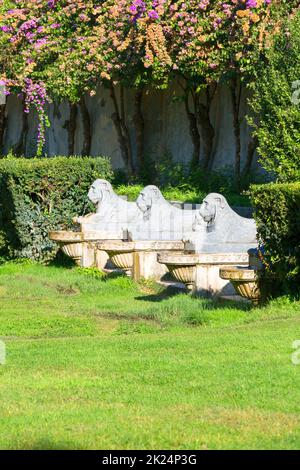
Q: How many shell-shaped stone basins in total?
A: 4